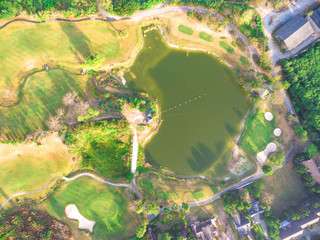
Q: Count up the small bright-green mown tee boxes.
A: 4